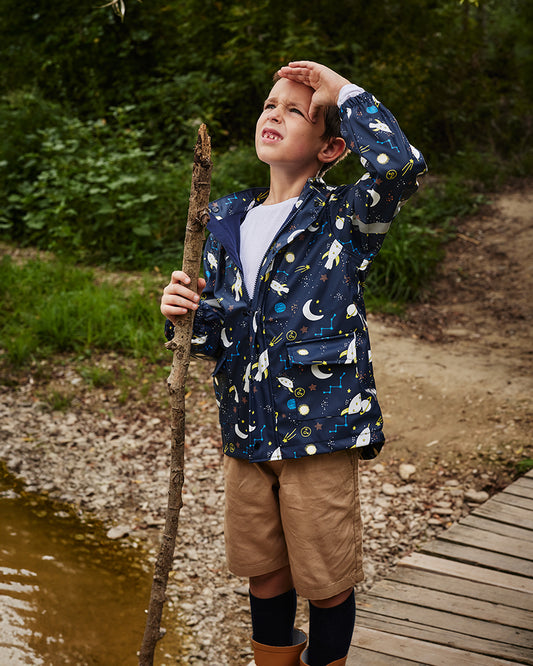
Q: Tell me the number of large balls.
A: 0